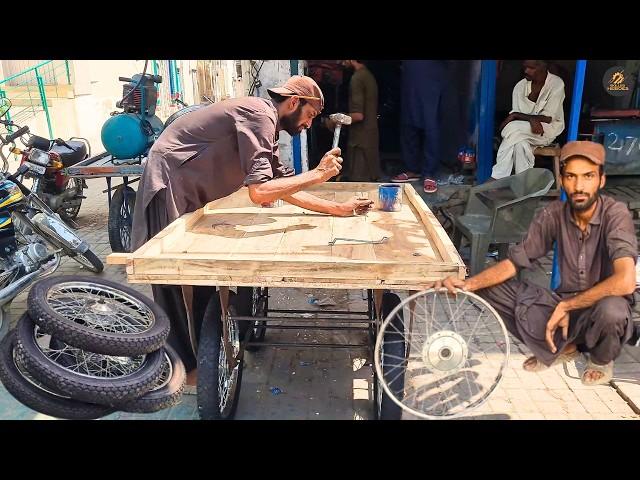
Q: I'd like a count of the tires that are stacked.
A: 4